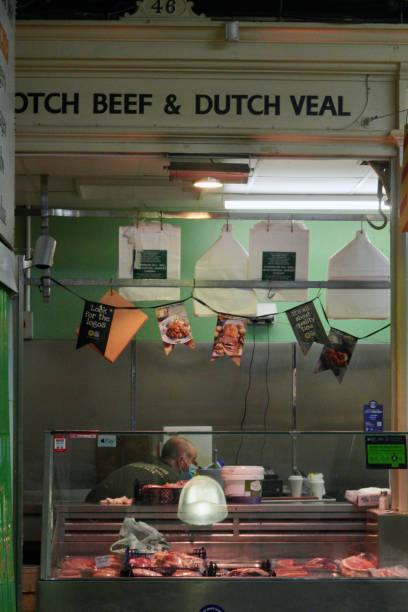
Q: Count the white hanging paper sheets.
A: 4